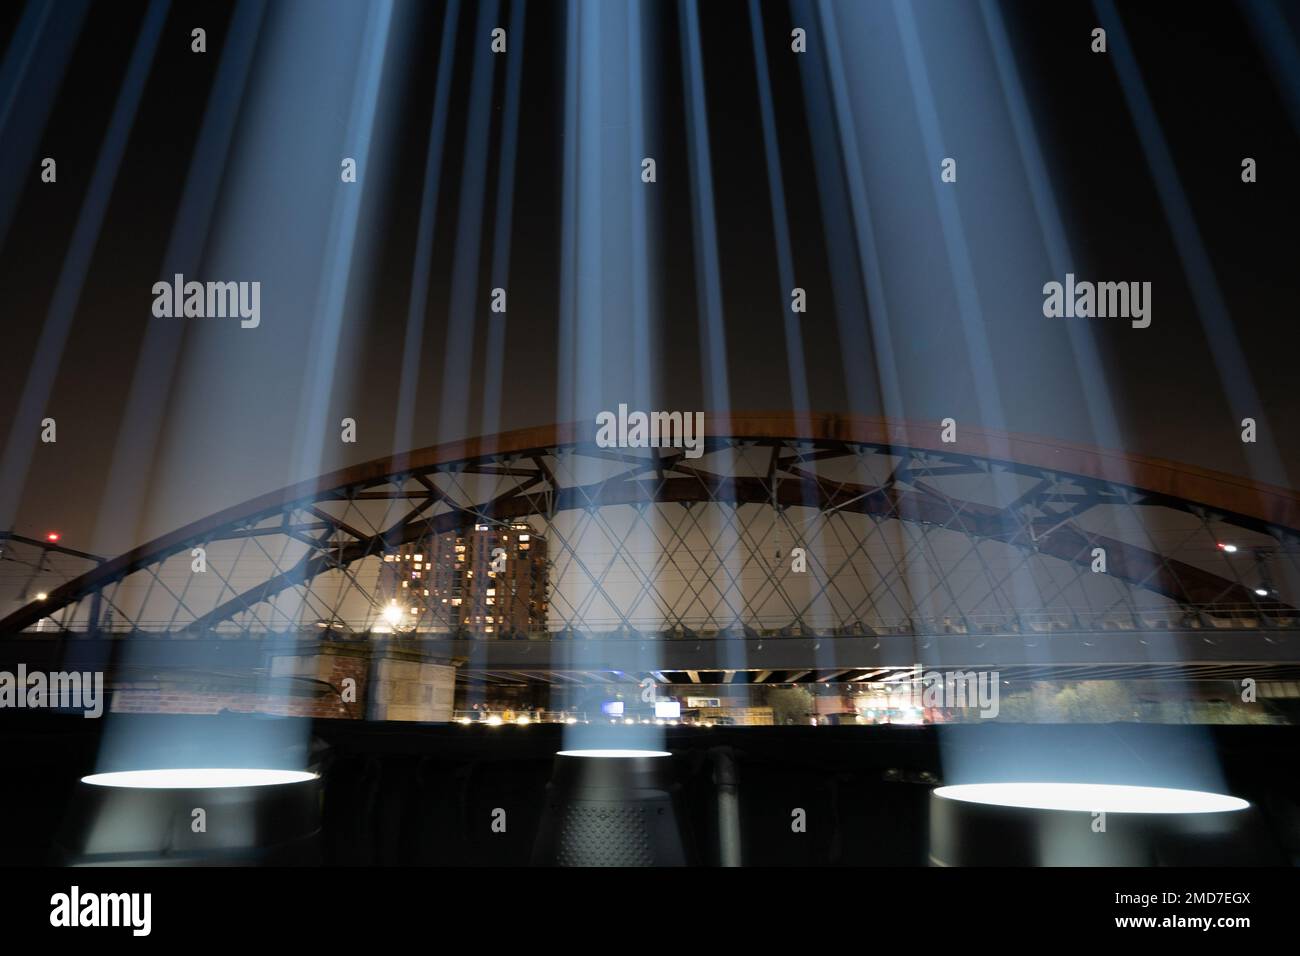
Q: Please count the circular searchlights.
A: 3